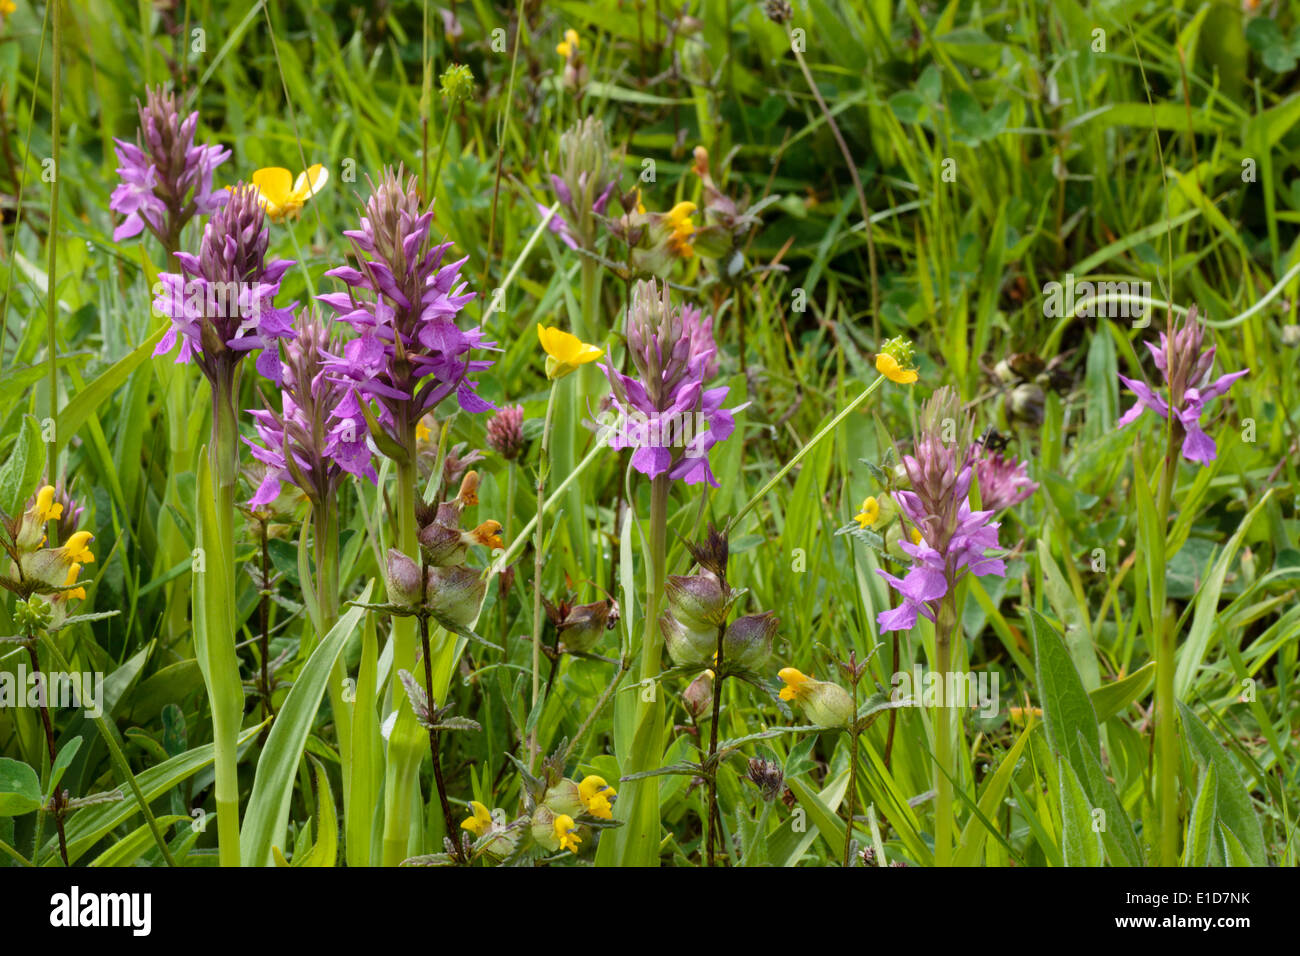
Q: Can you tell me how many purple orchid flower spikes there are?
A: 8